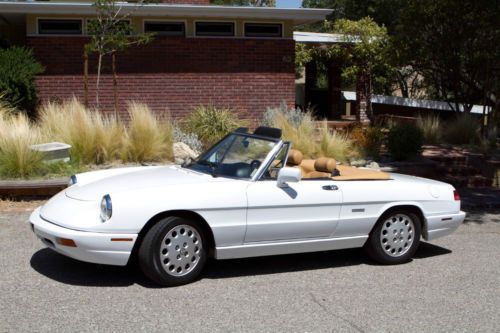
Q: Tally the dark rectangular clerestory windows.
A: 5